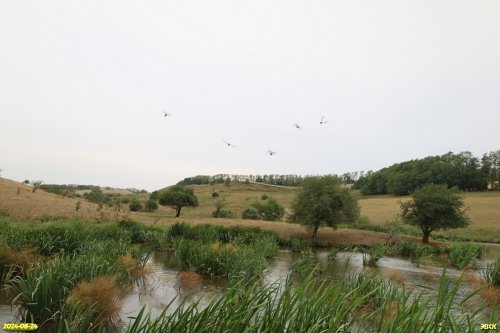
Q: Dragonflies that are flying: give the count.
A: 5